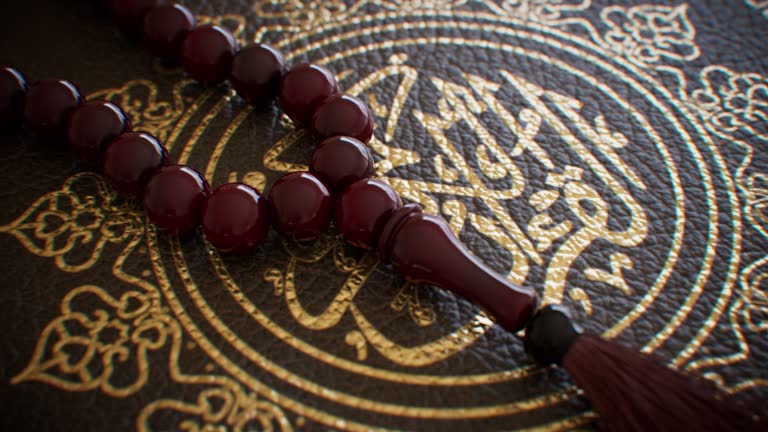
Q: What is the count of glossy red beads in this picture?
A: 15